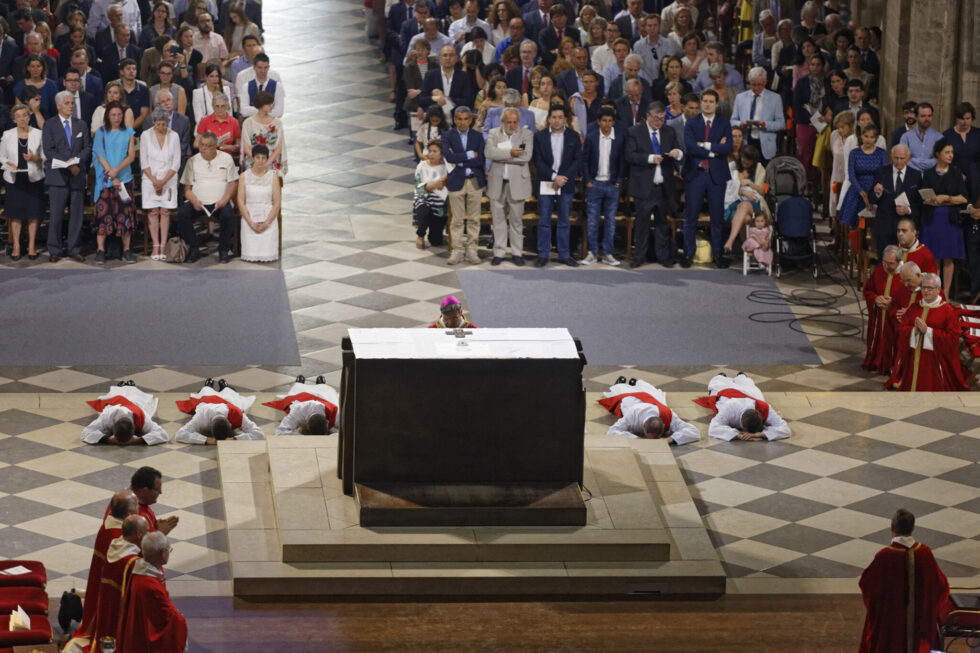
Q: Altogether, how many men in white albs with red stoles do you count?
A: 5